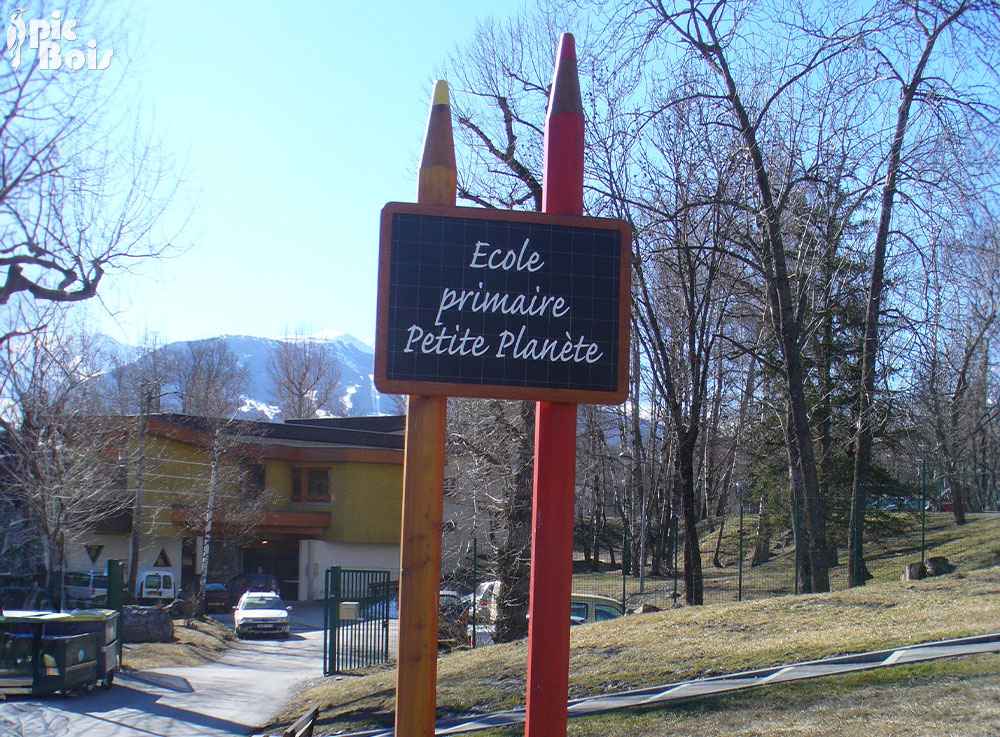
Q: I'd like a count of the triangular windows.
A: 2